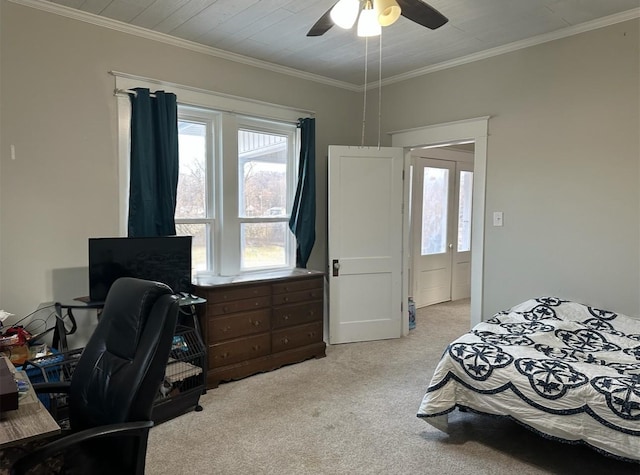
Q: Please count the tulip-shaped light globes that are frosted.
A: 3